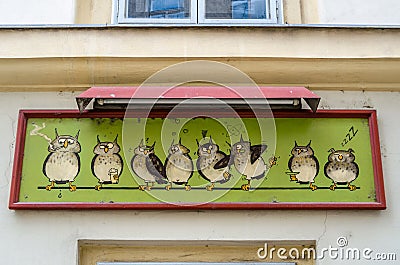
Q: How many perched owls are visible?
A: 8